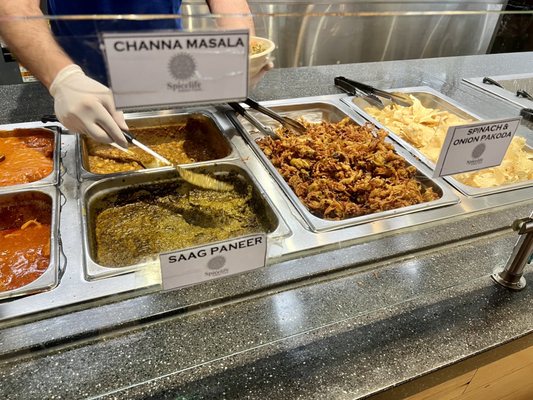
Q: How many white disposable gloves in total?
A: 1